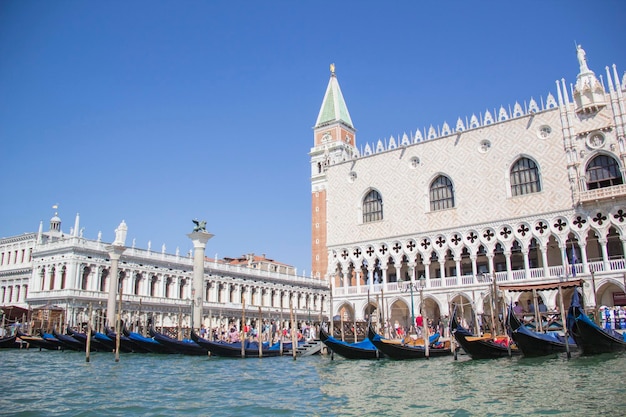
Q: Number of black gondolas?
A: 15